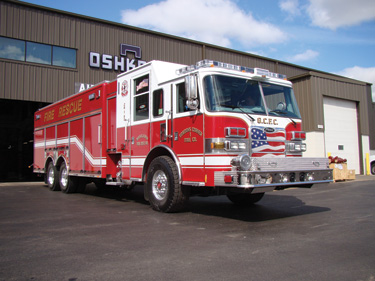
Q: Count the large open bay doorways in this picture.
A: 1